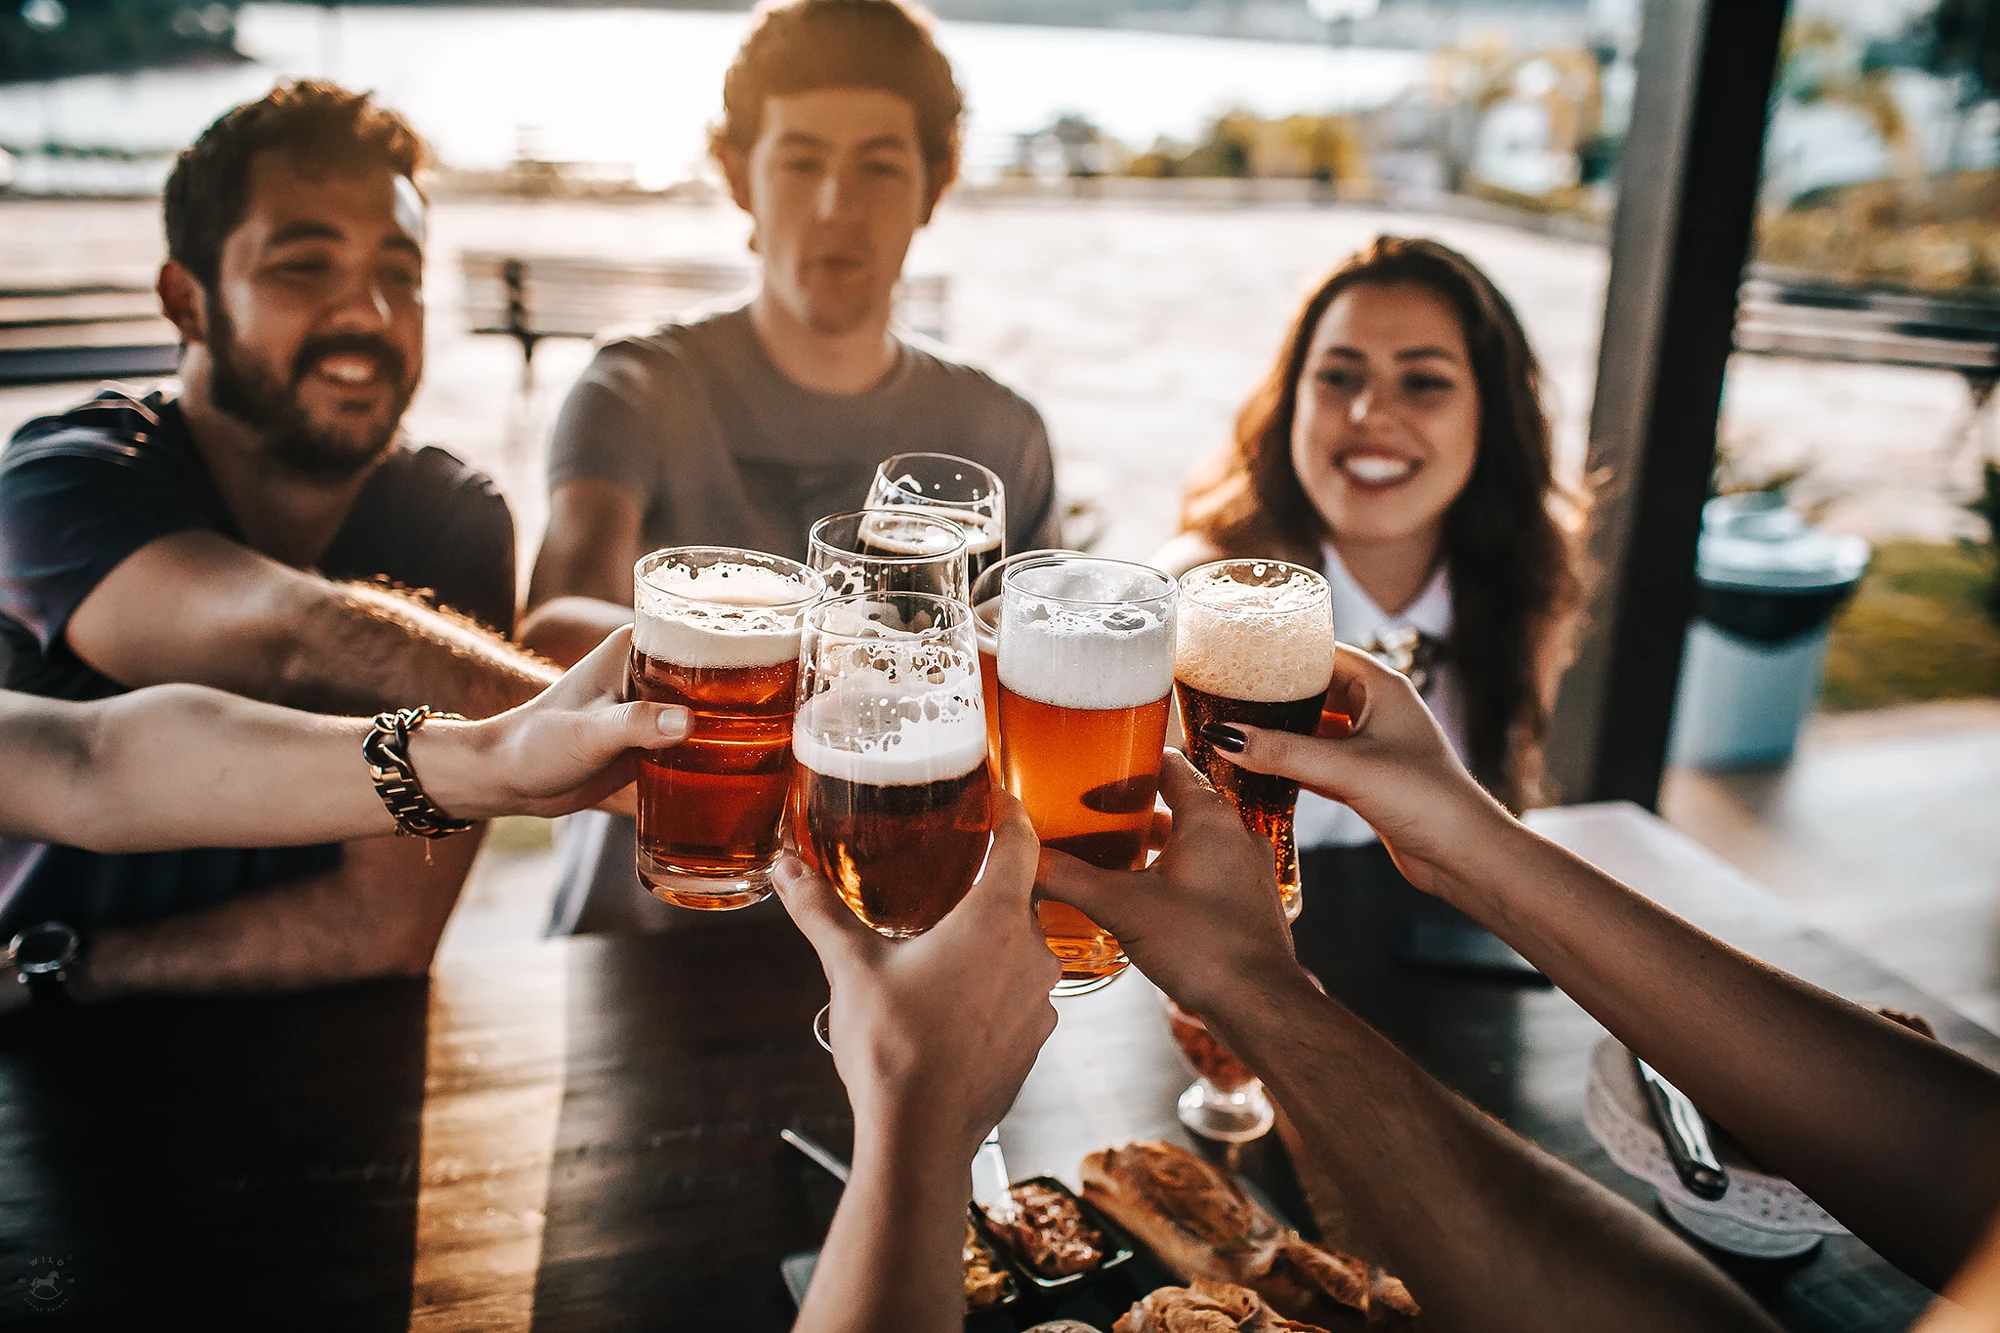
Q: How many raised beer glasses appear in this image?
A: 7